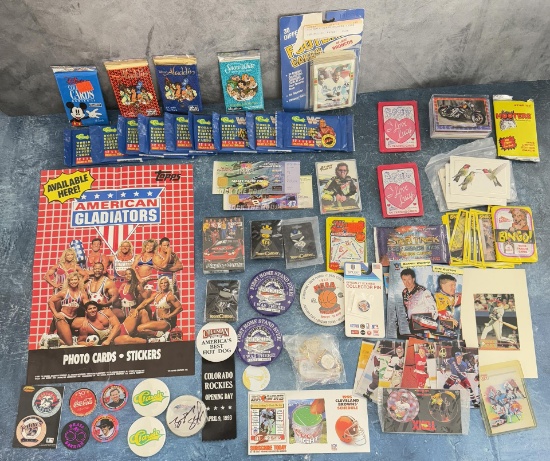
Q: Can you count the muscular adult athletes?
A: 10